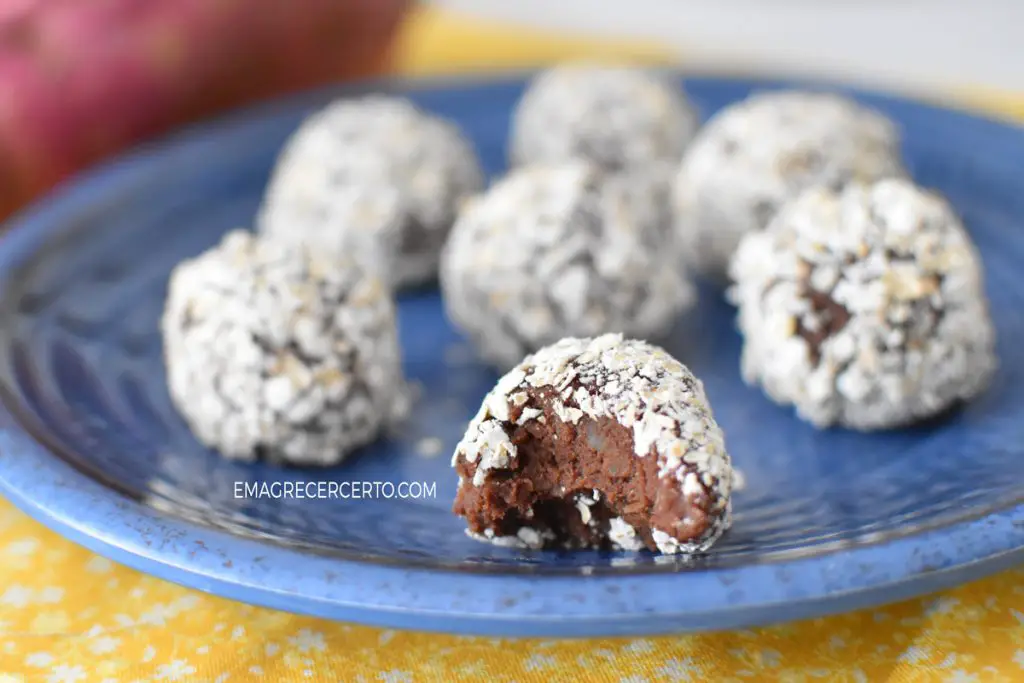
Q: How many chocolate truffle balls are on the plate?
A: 7